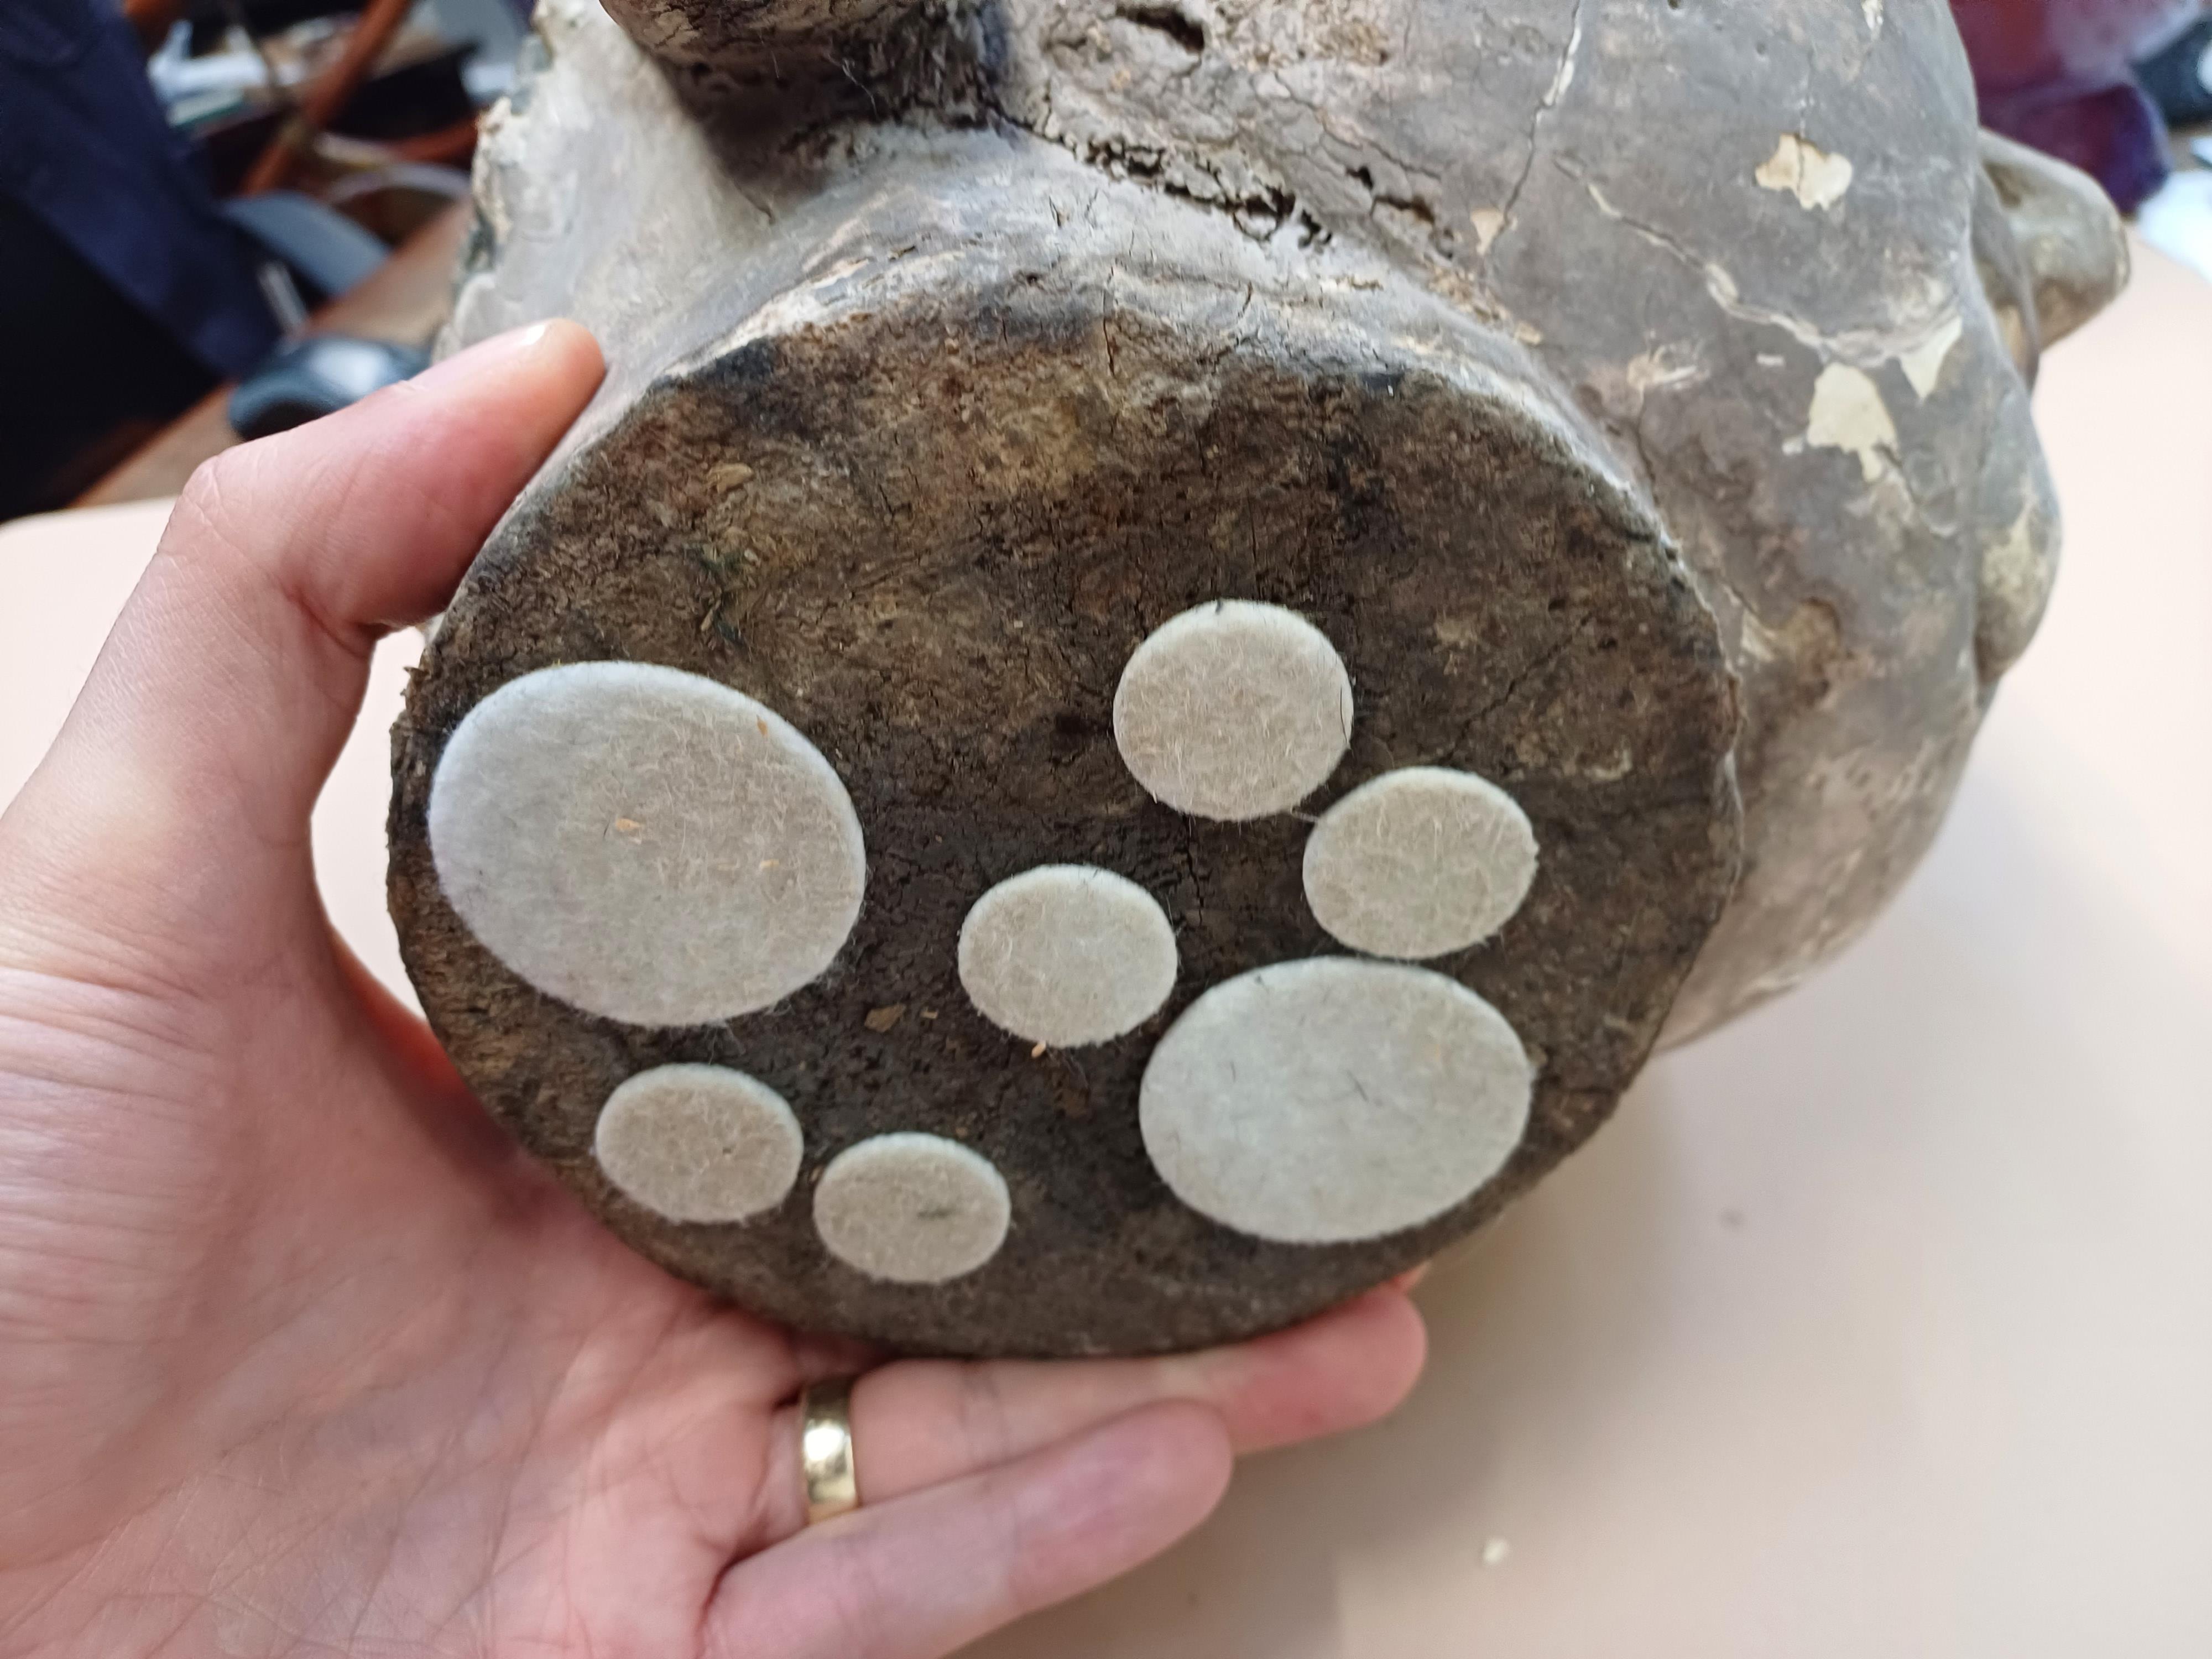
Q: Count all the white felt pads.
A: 7